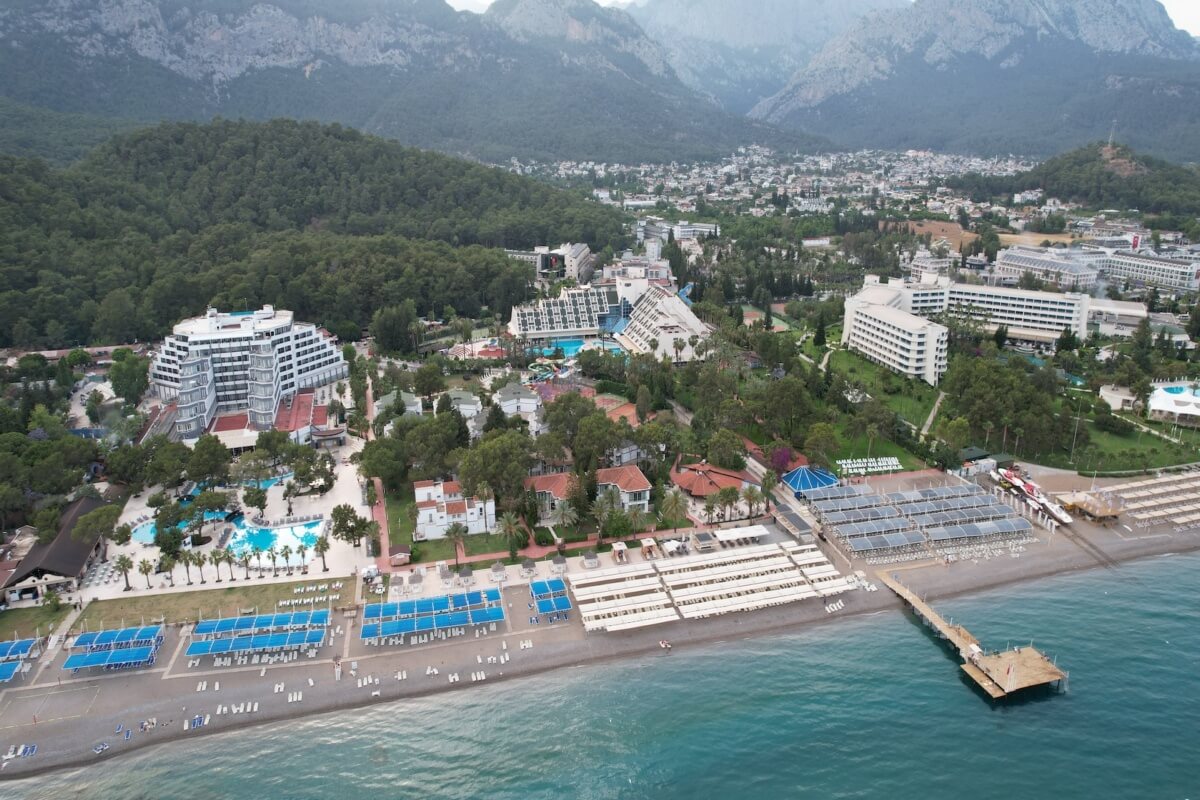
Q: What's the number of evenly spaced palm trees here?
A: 13